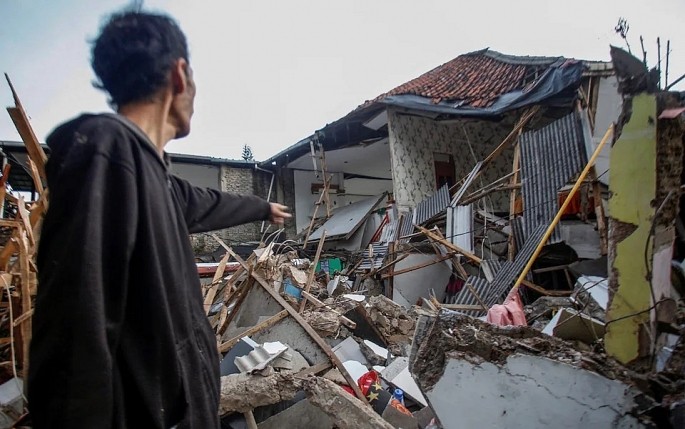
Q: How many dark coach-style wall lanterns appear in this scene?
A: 0